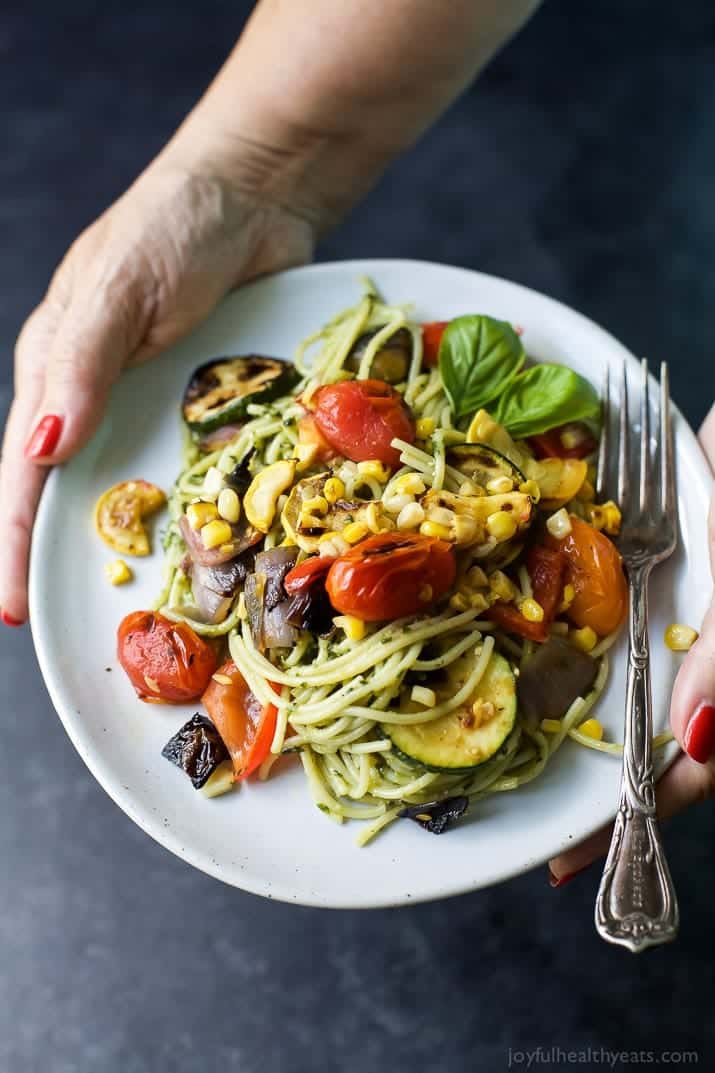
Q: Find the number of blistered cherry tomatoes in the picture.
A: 4